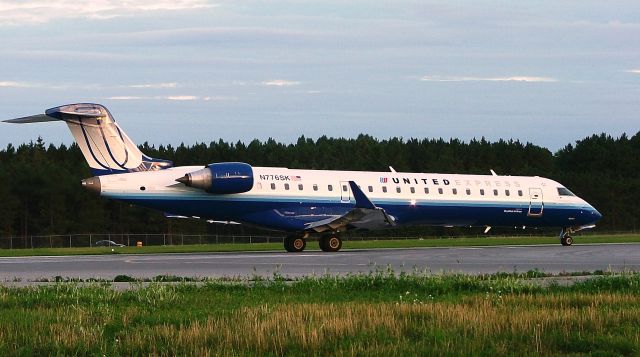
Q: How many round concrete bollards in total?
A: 0